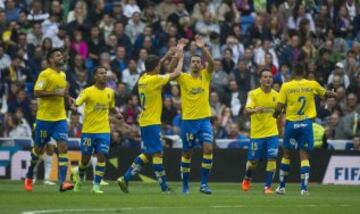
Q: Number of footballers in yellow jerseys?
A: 6